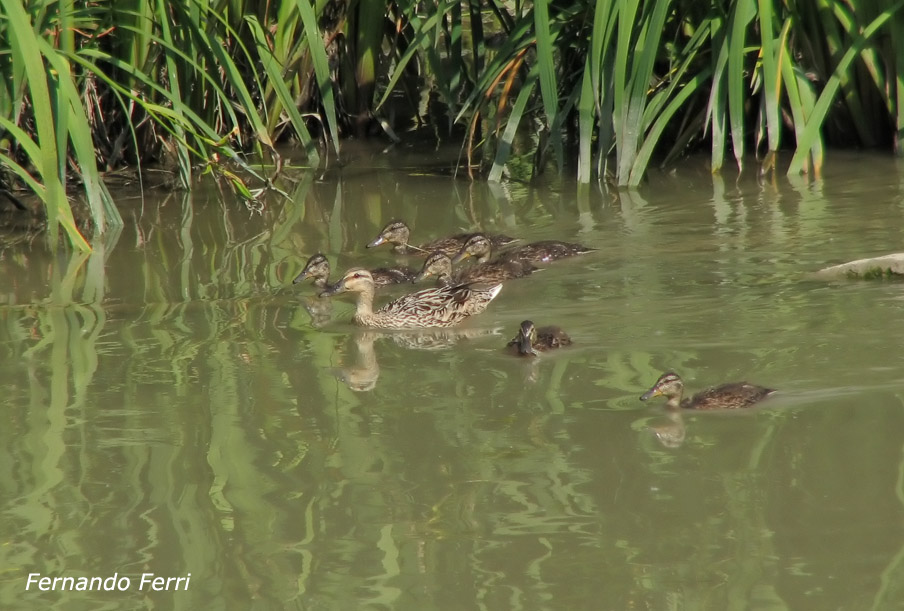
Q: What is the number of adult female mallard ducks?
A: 1